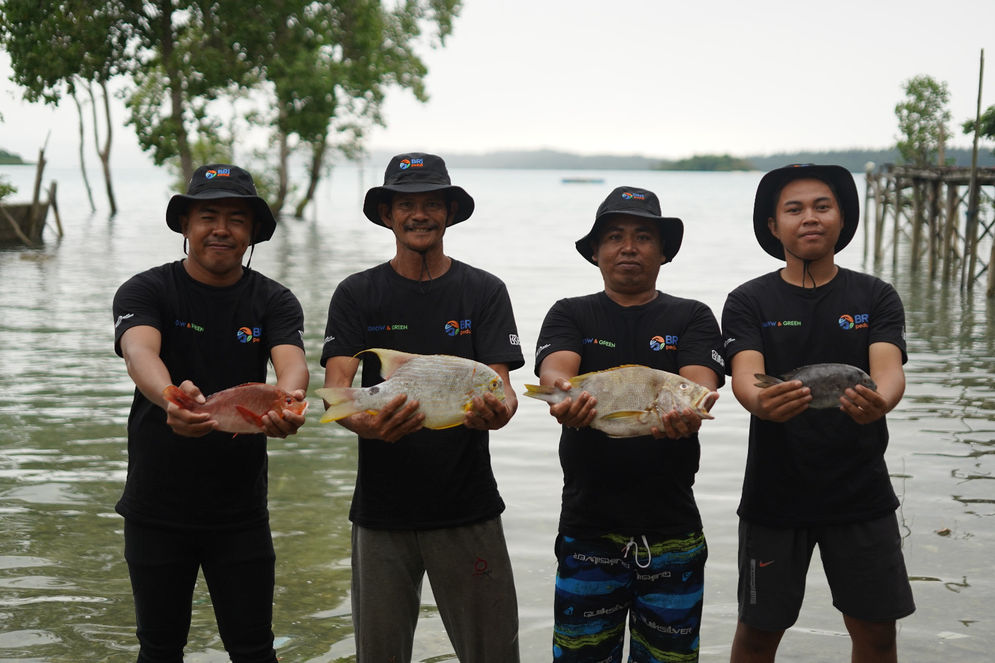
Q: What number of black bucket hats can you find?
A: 4